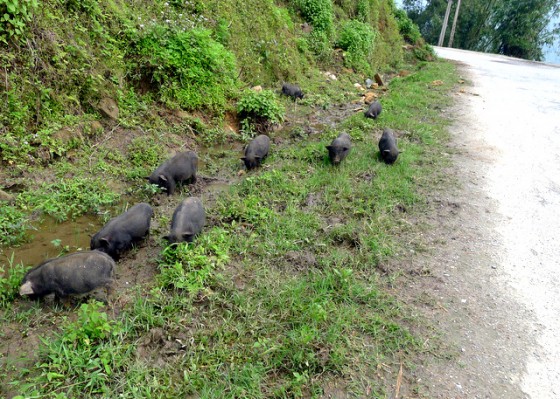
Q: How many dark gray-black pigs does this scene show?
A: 9